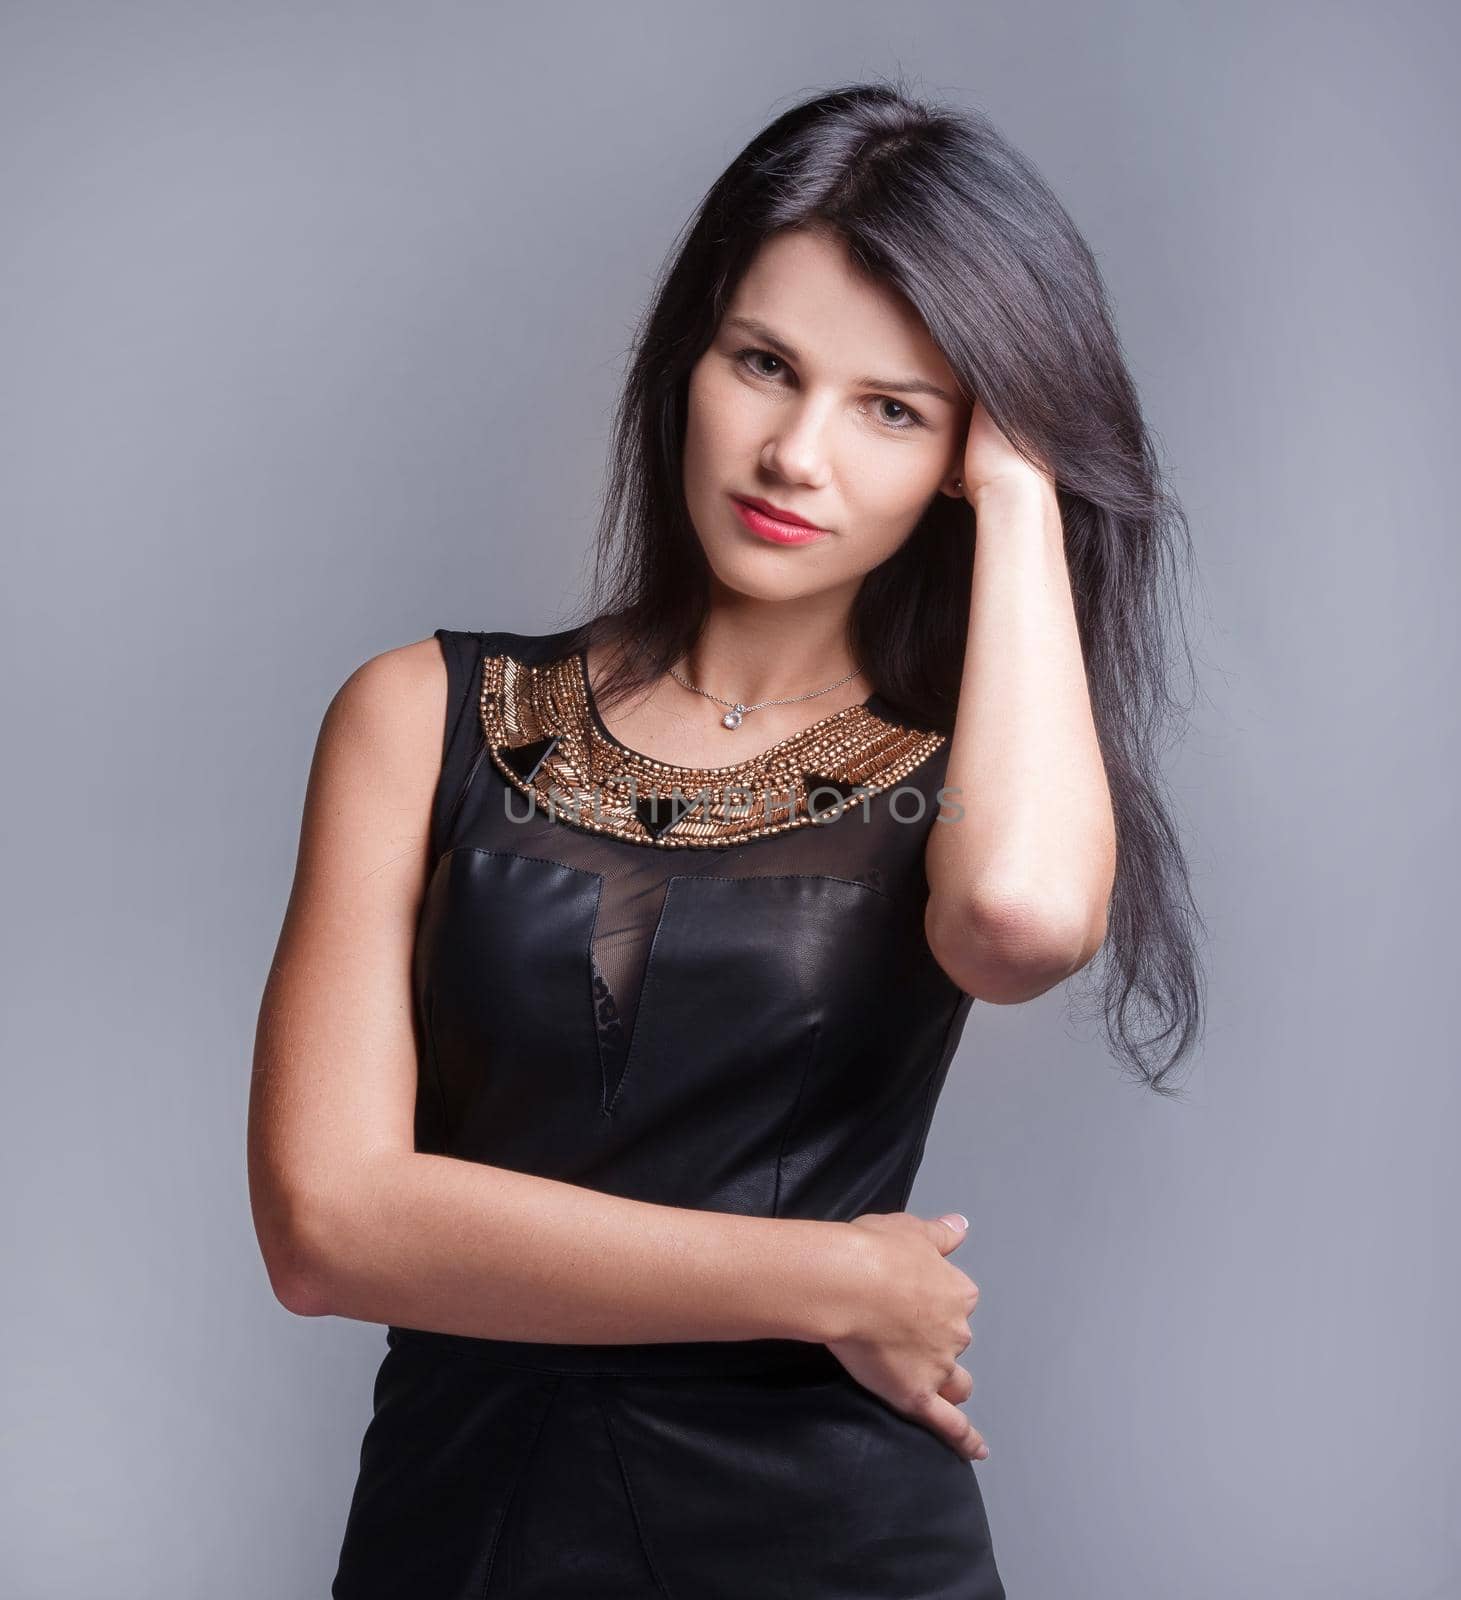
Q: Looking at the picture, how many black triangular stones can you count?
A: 3